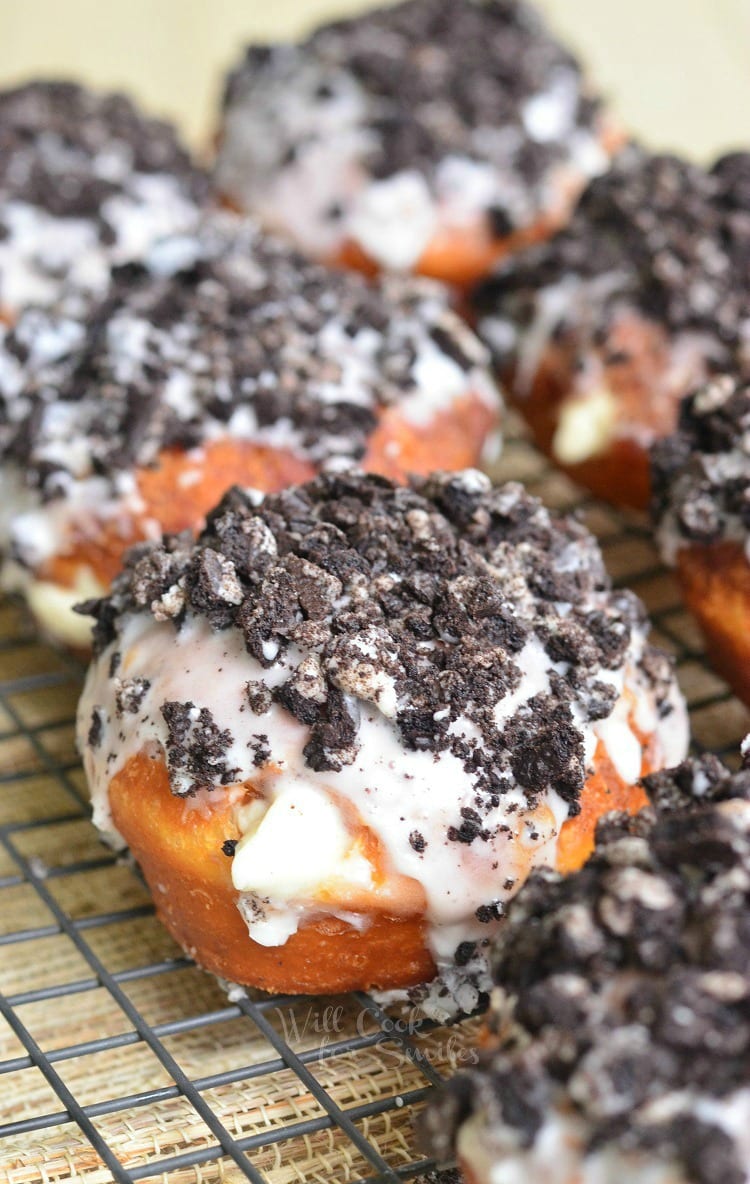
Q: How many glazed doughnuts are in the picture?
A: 7